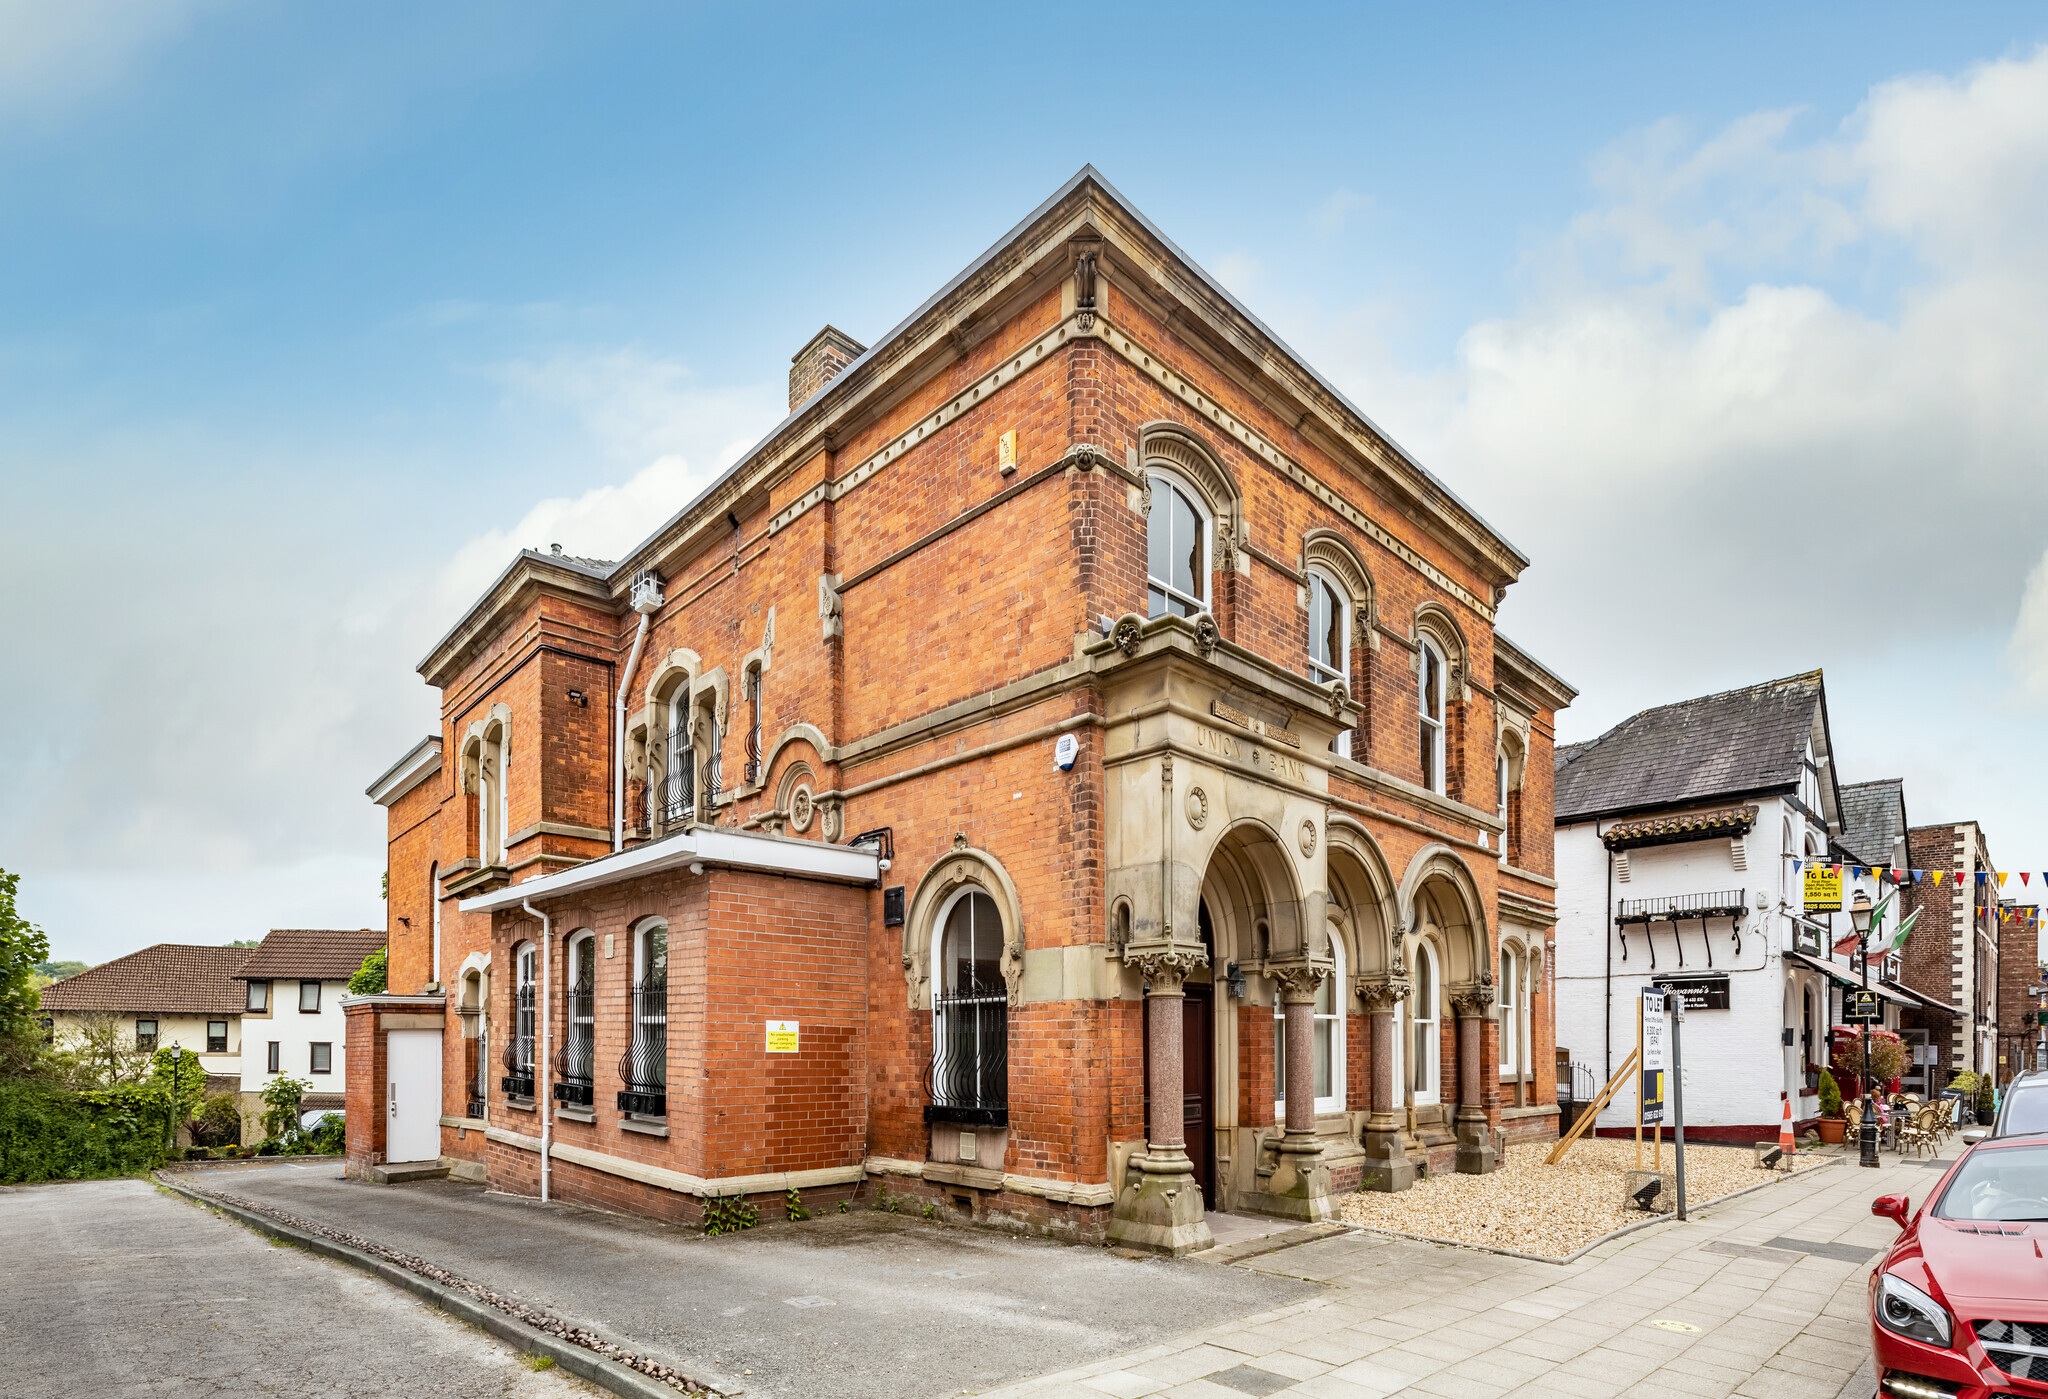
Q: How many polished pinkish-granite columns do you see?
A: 4